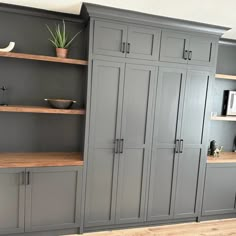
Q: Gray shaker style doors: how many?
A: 11